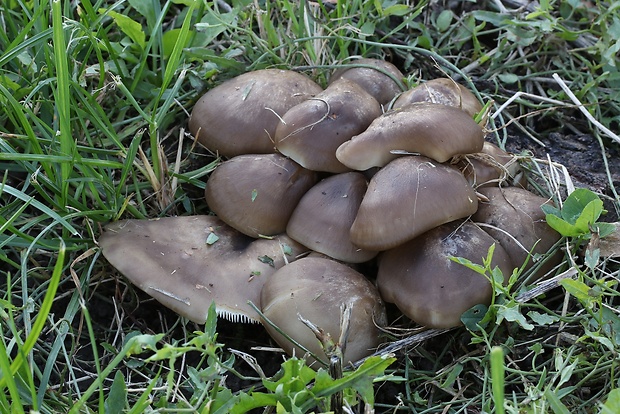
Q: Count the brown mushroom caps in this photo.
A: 13